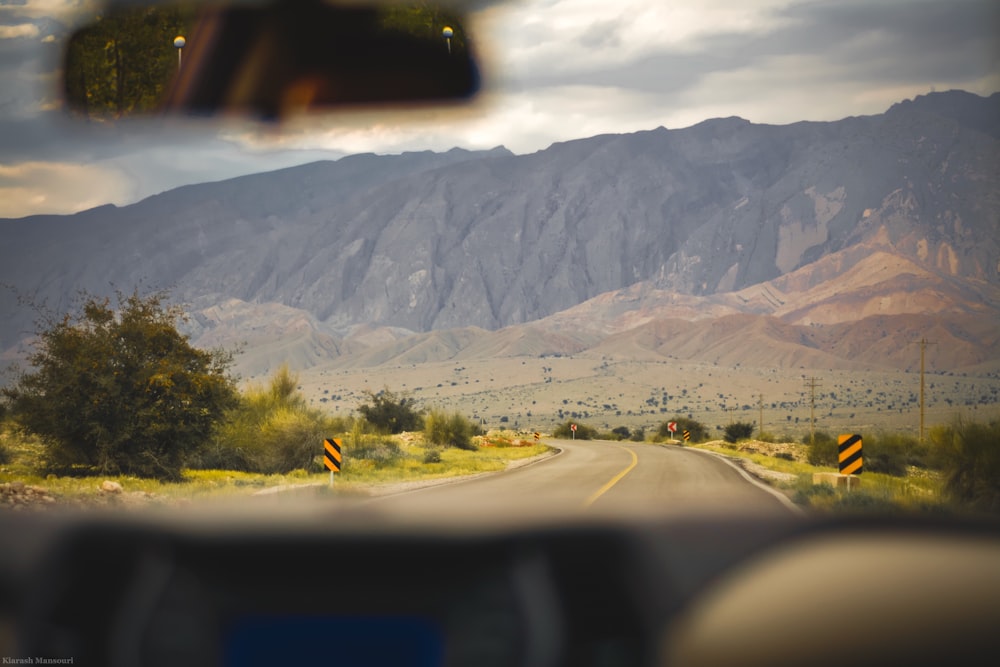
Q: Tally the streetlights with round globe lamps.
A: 2